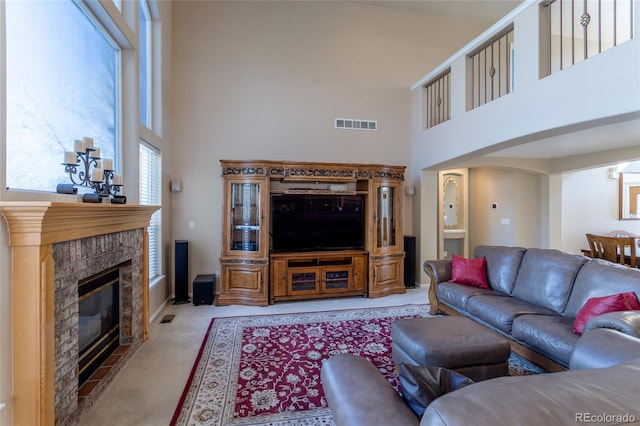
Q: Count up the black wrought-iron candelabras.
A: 2